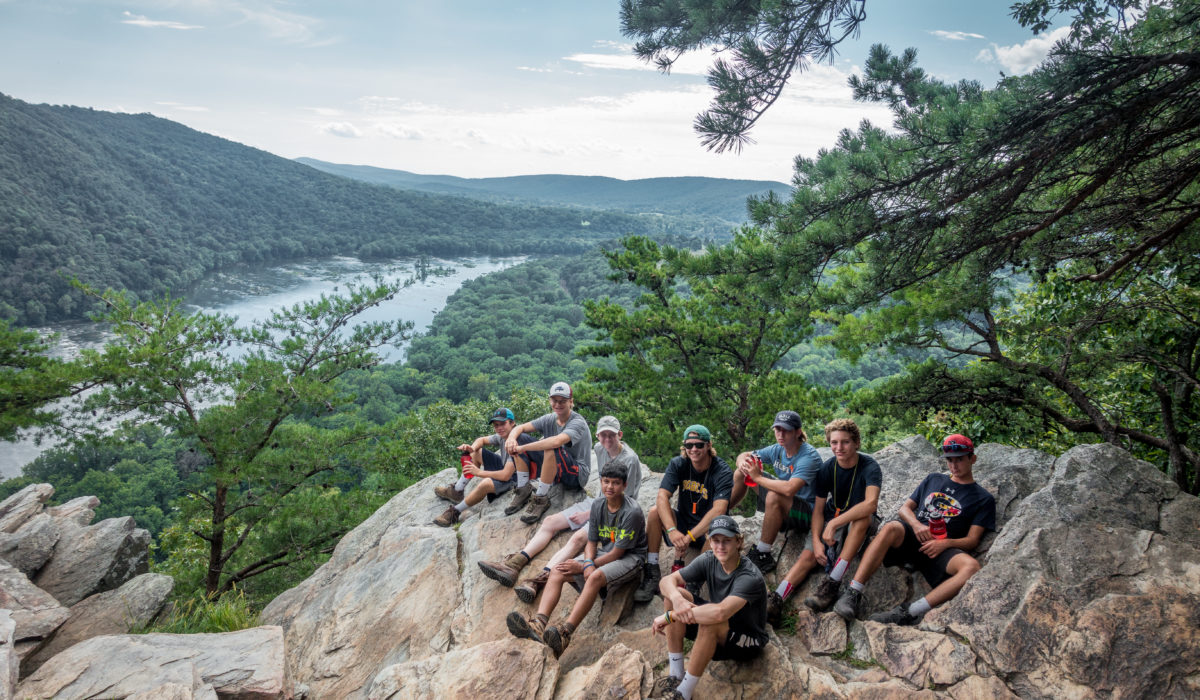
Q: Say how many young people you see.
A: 9